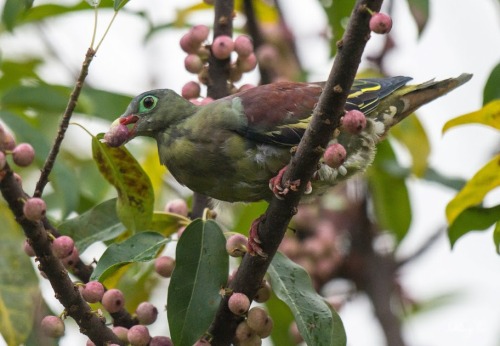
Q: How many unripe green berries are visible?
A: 0